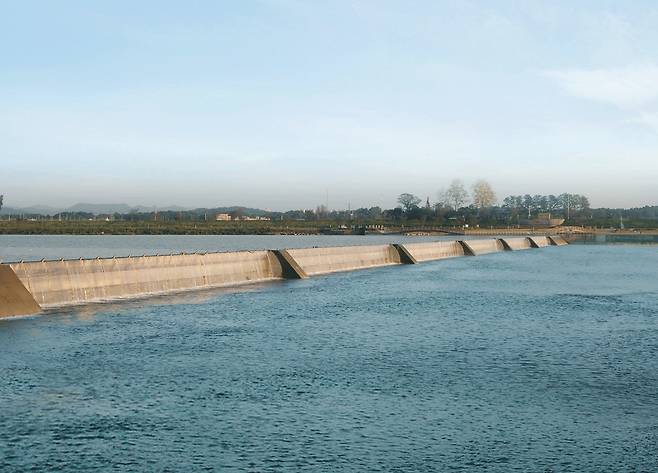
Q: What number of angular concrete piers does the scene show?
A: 7